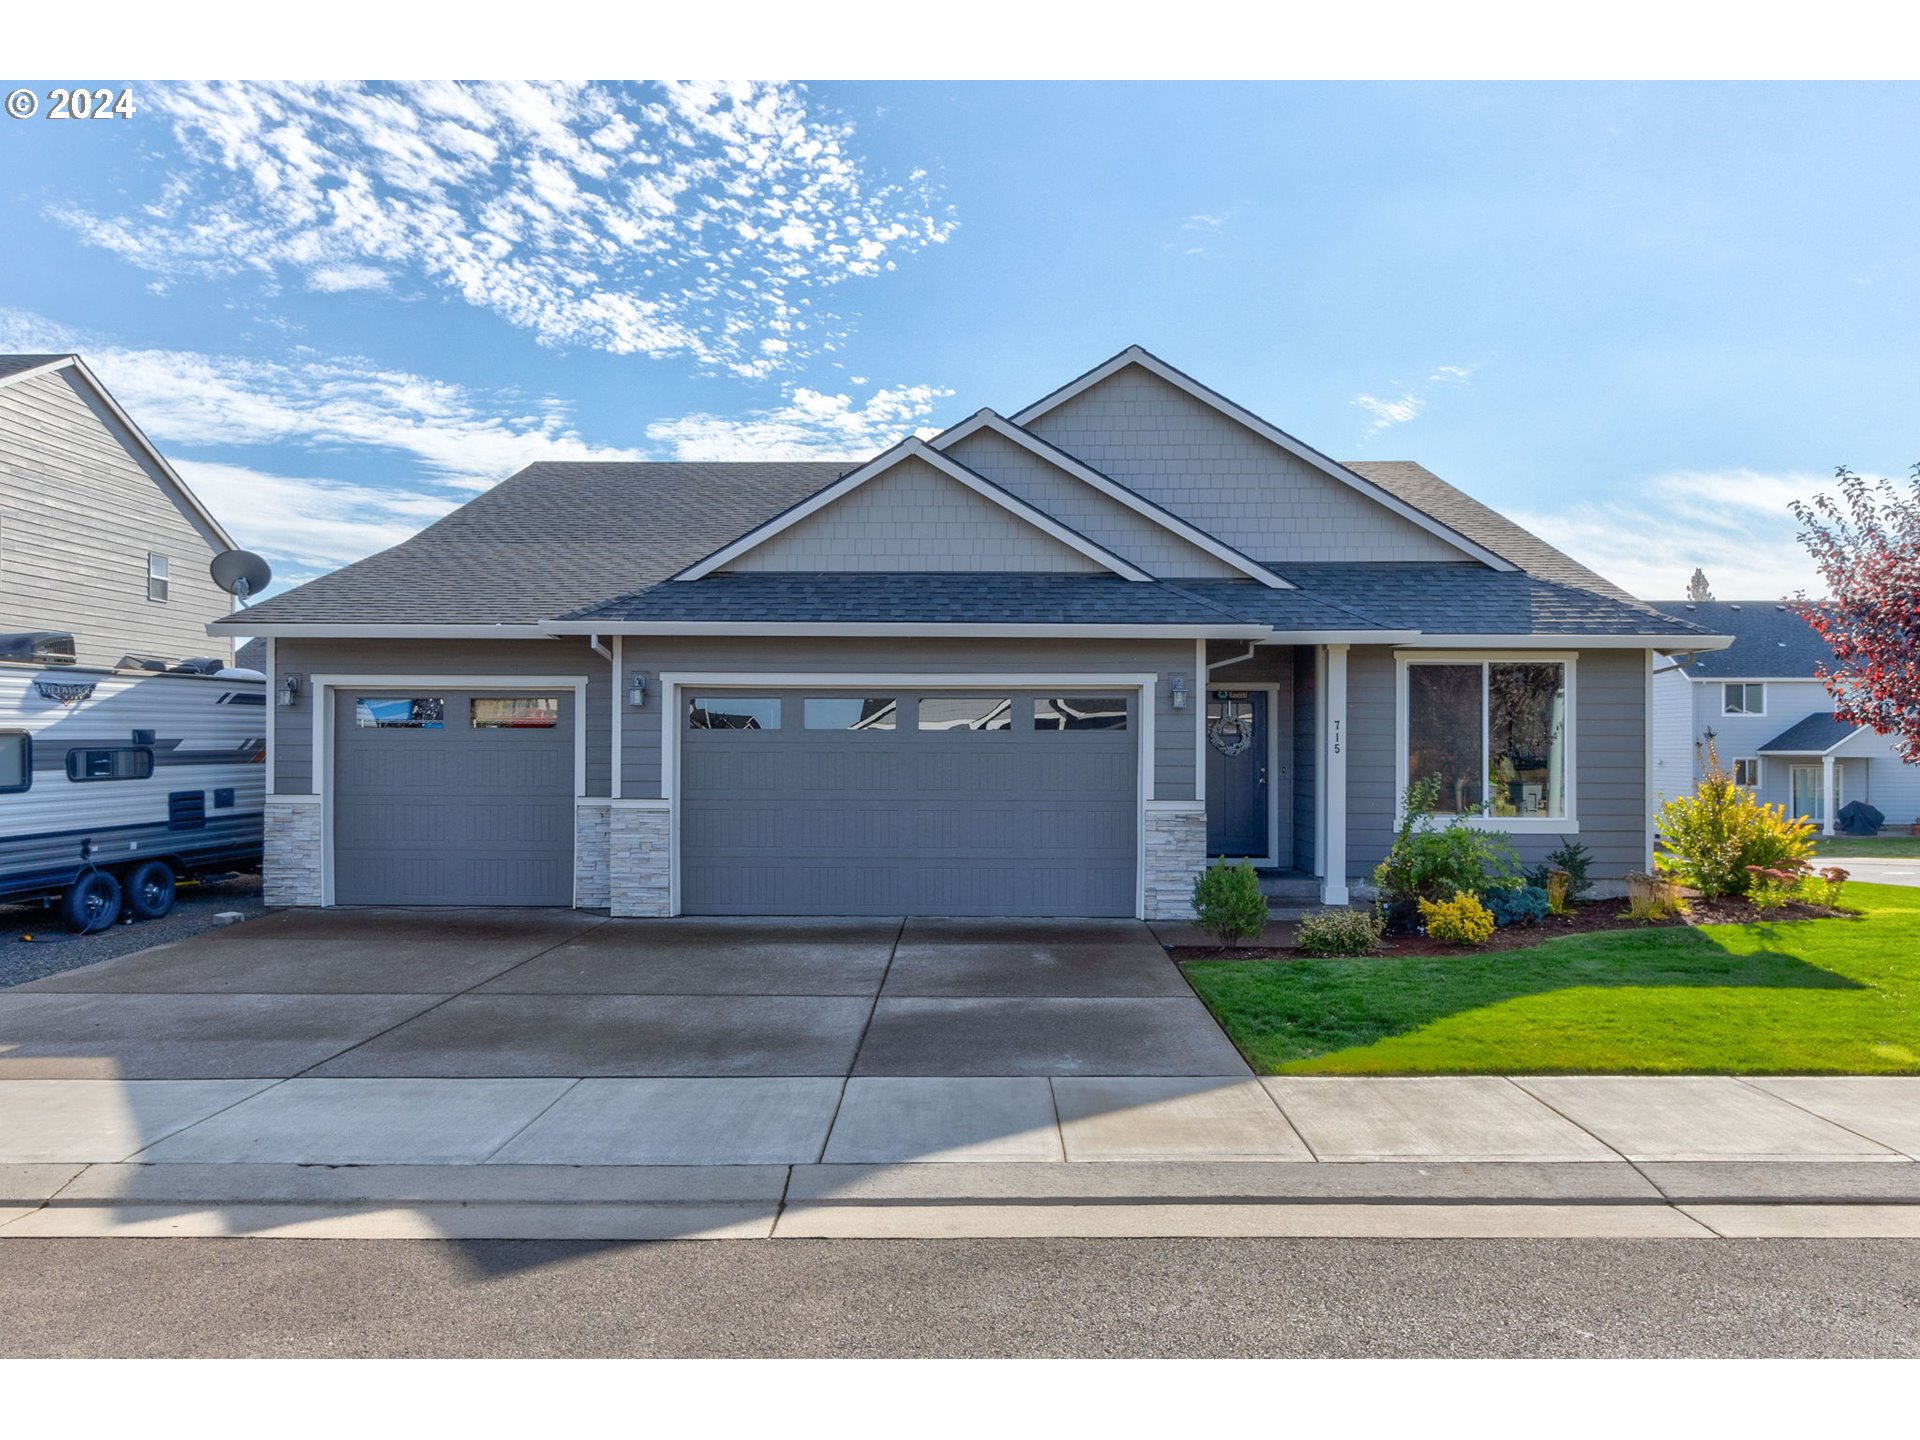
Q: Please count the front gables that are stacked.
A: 3